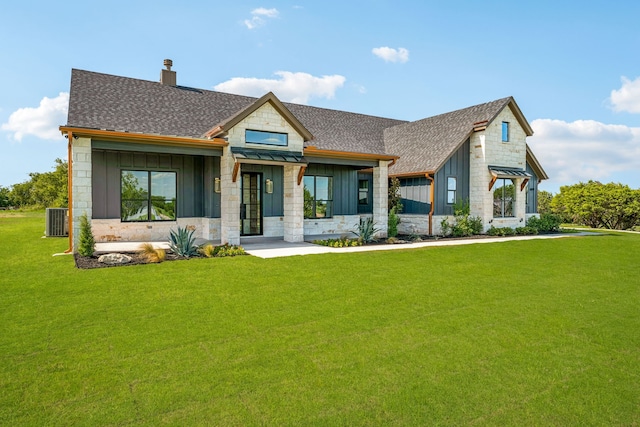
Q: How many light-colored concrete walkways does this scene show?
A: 1